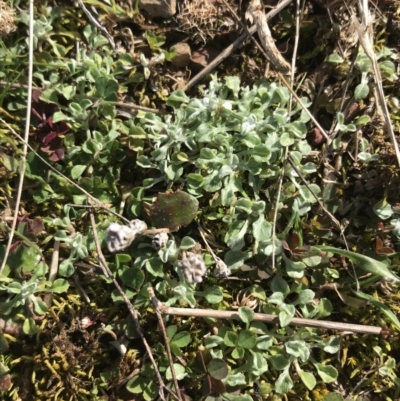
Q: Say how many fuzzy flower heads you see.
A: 5